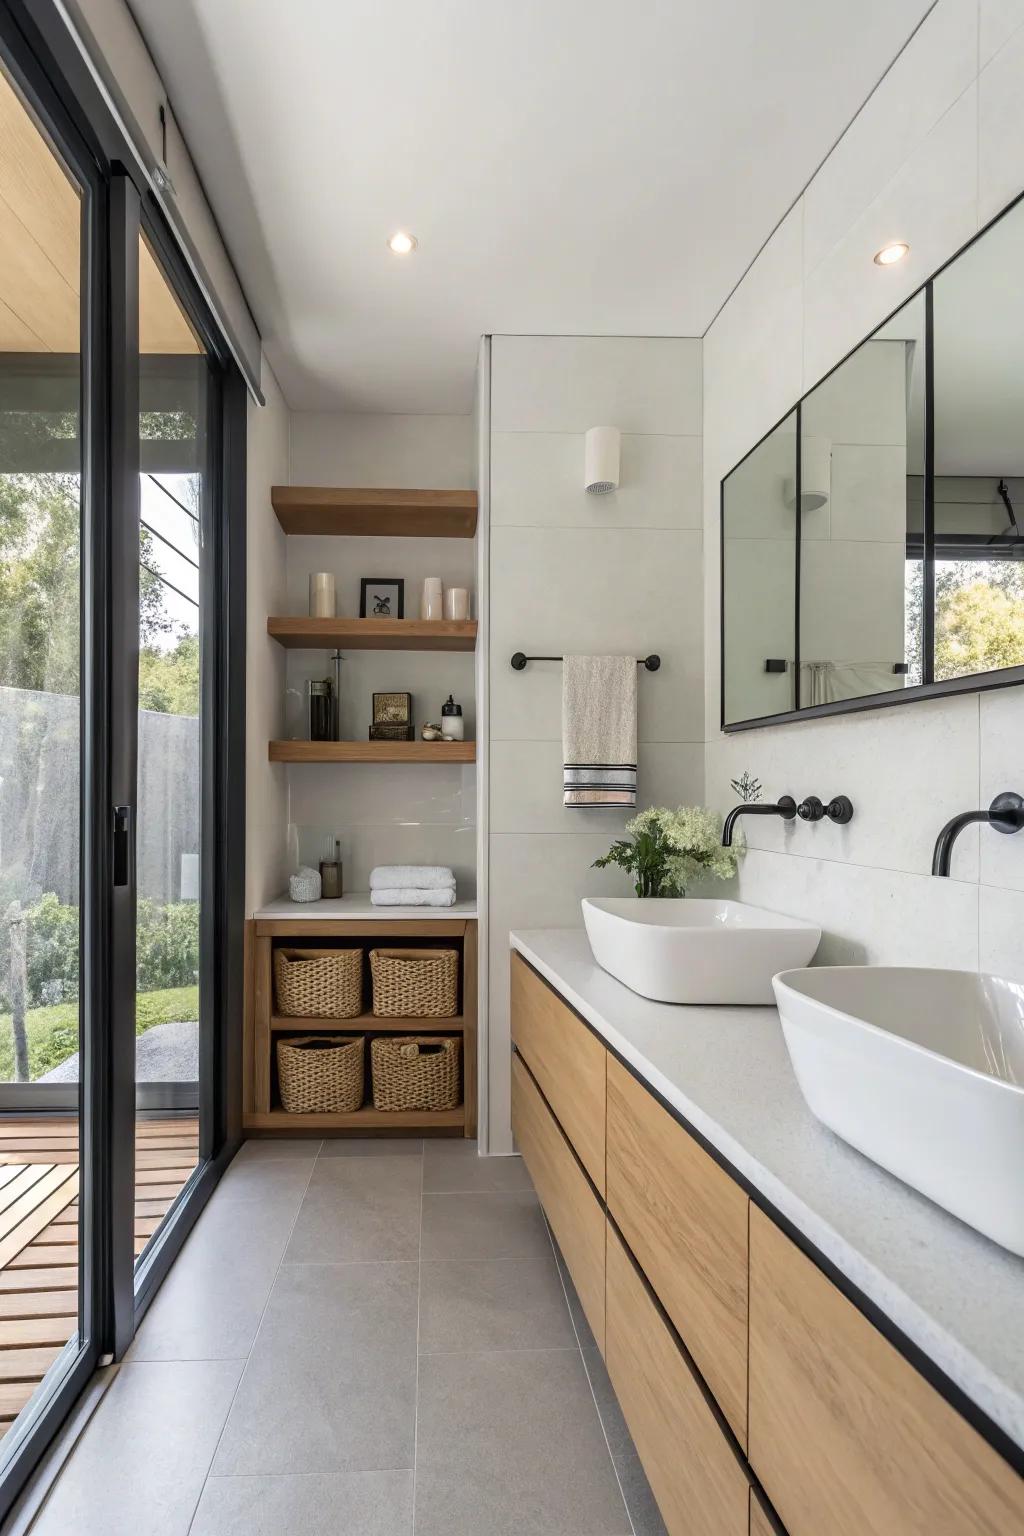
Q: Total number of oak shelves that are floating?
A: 3